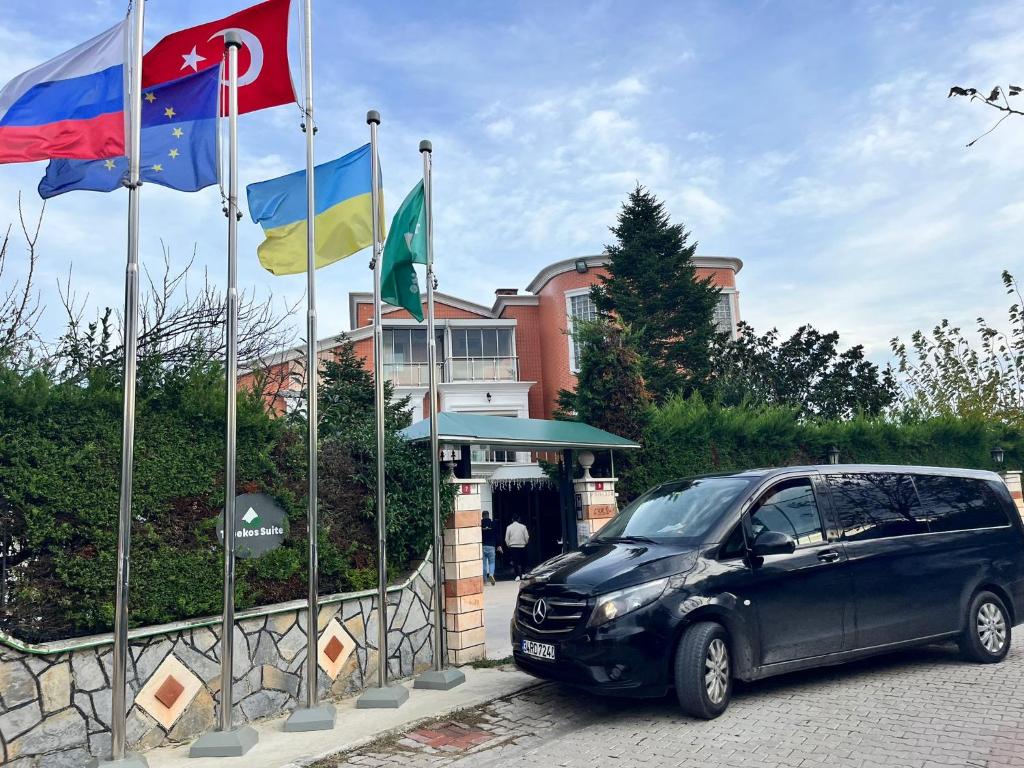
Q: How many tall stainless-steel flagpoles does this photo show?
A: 5